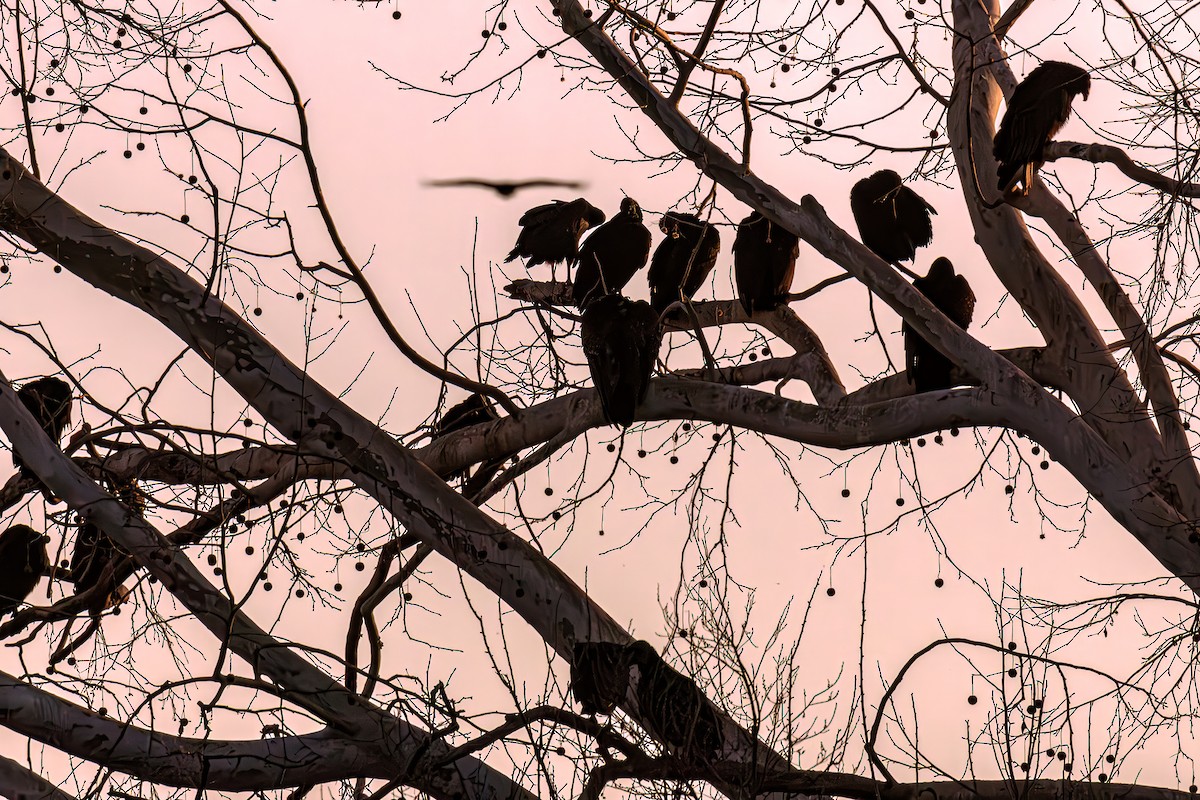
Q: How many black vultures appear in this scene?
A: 15